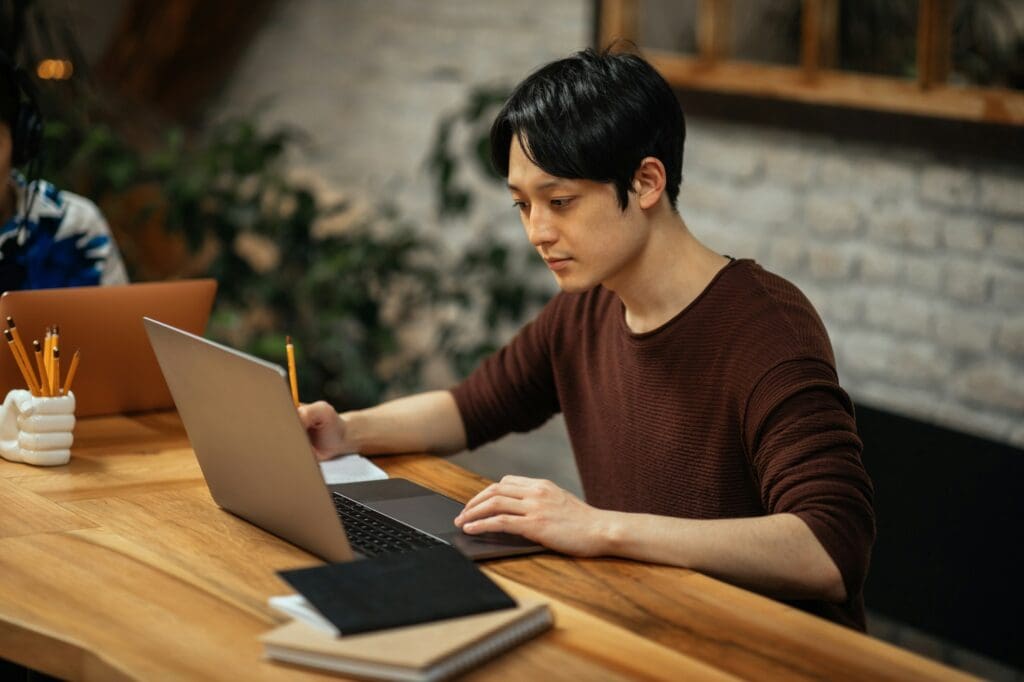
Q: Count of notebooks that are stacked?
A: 2